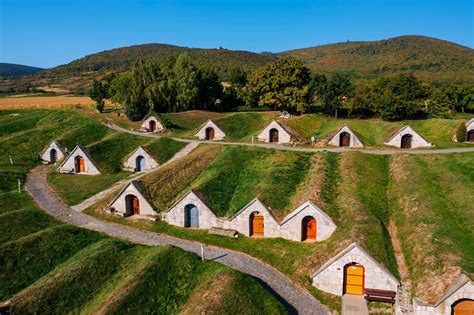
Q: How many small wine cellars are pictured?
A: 15